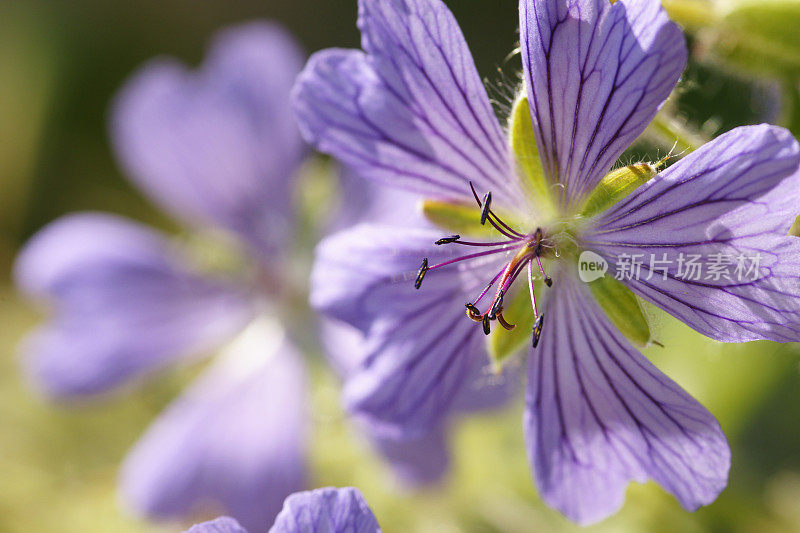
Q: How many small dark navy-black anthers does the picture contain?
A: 8